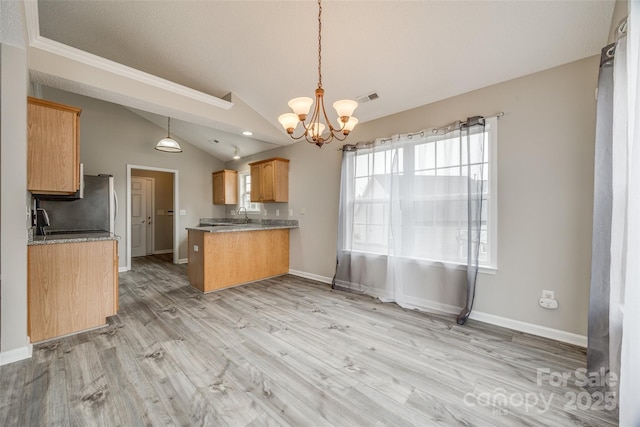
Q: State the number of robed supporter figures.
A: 0